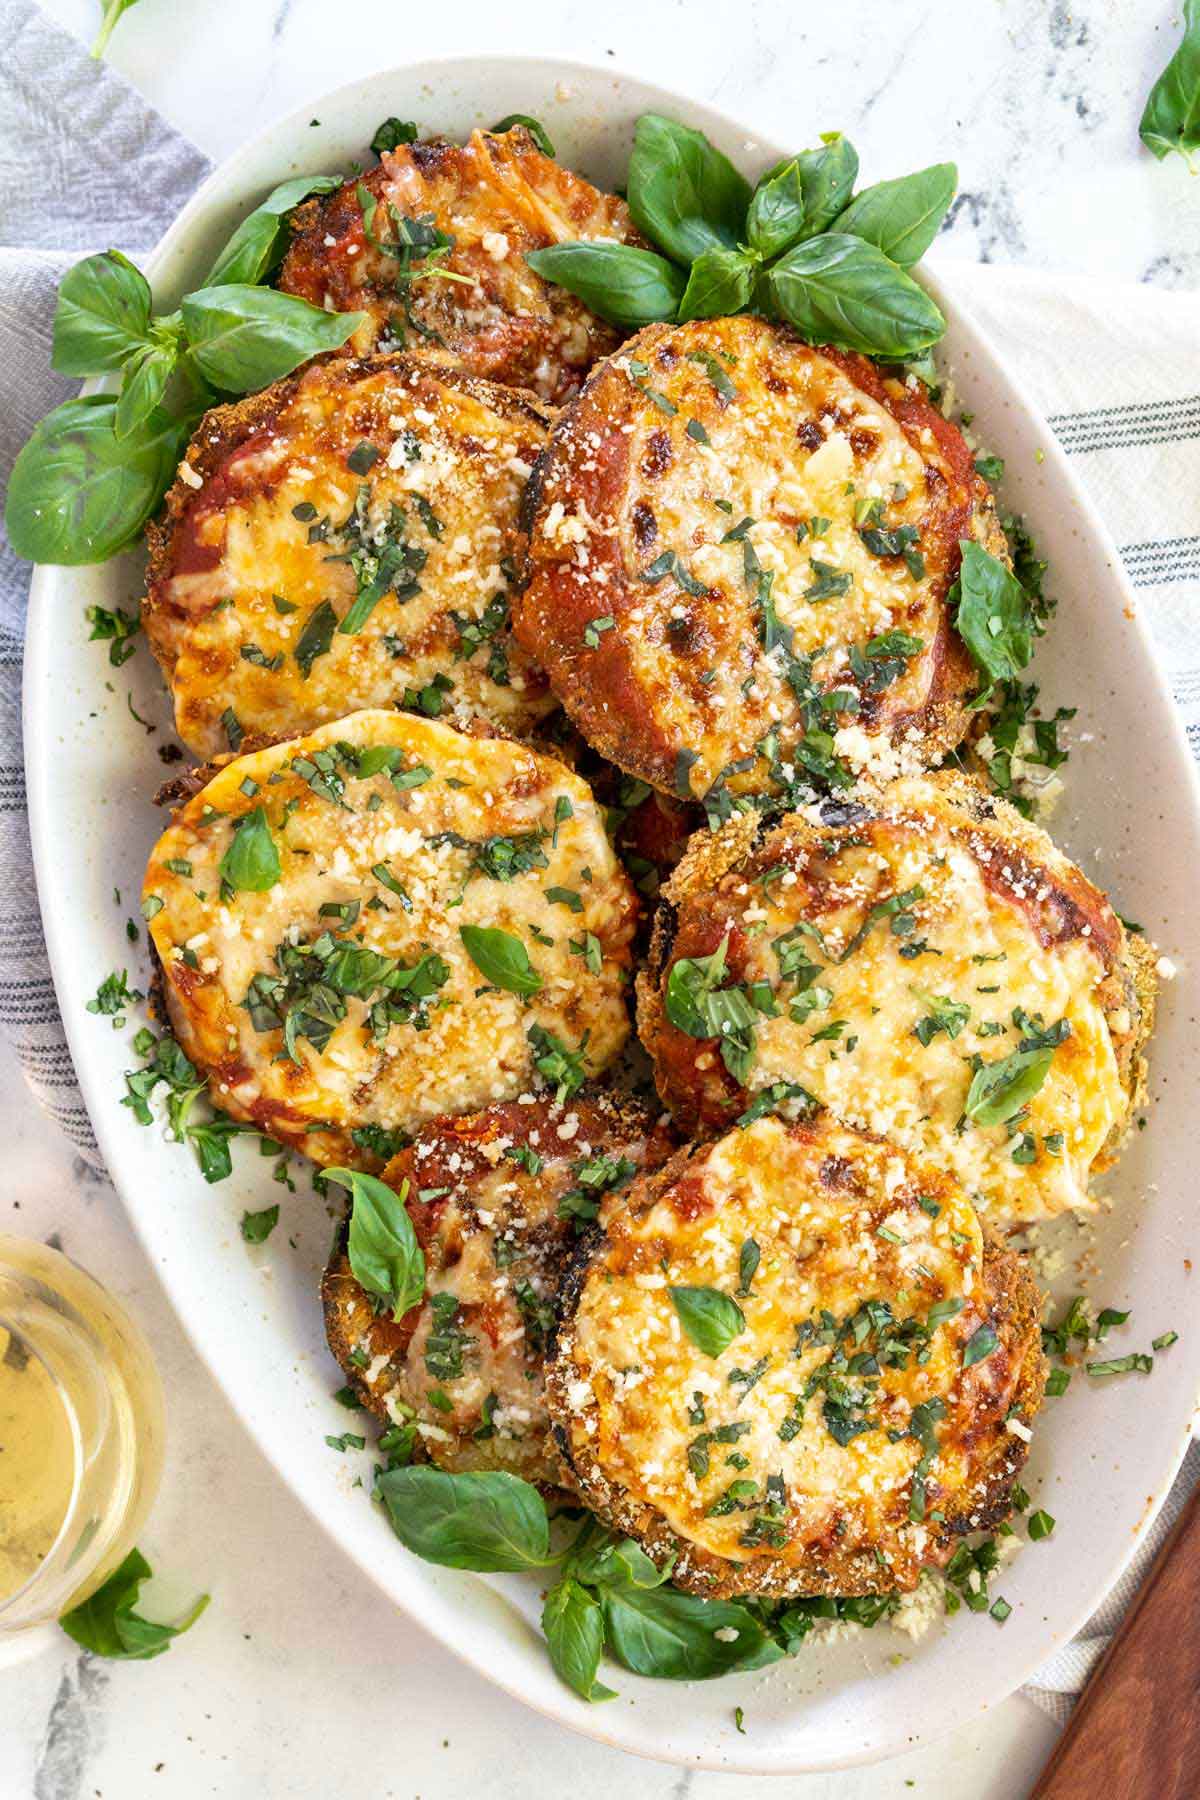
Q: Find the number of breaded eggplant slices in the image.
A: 7